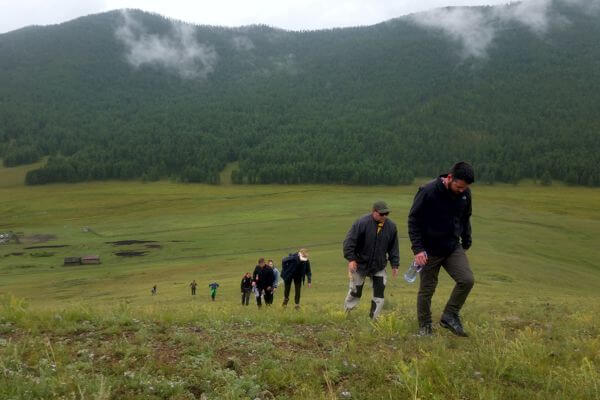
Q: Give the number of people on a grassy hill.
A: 9